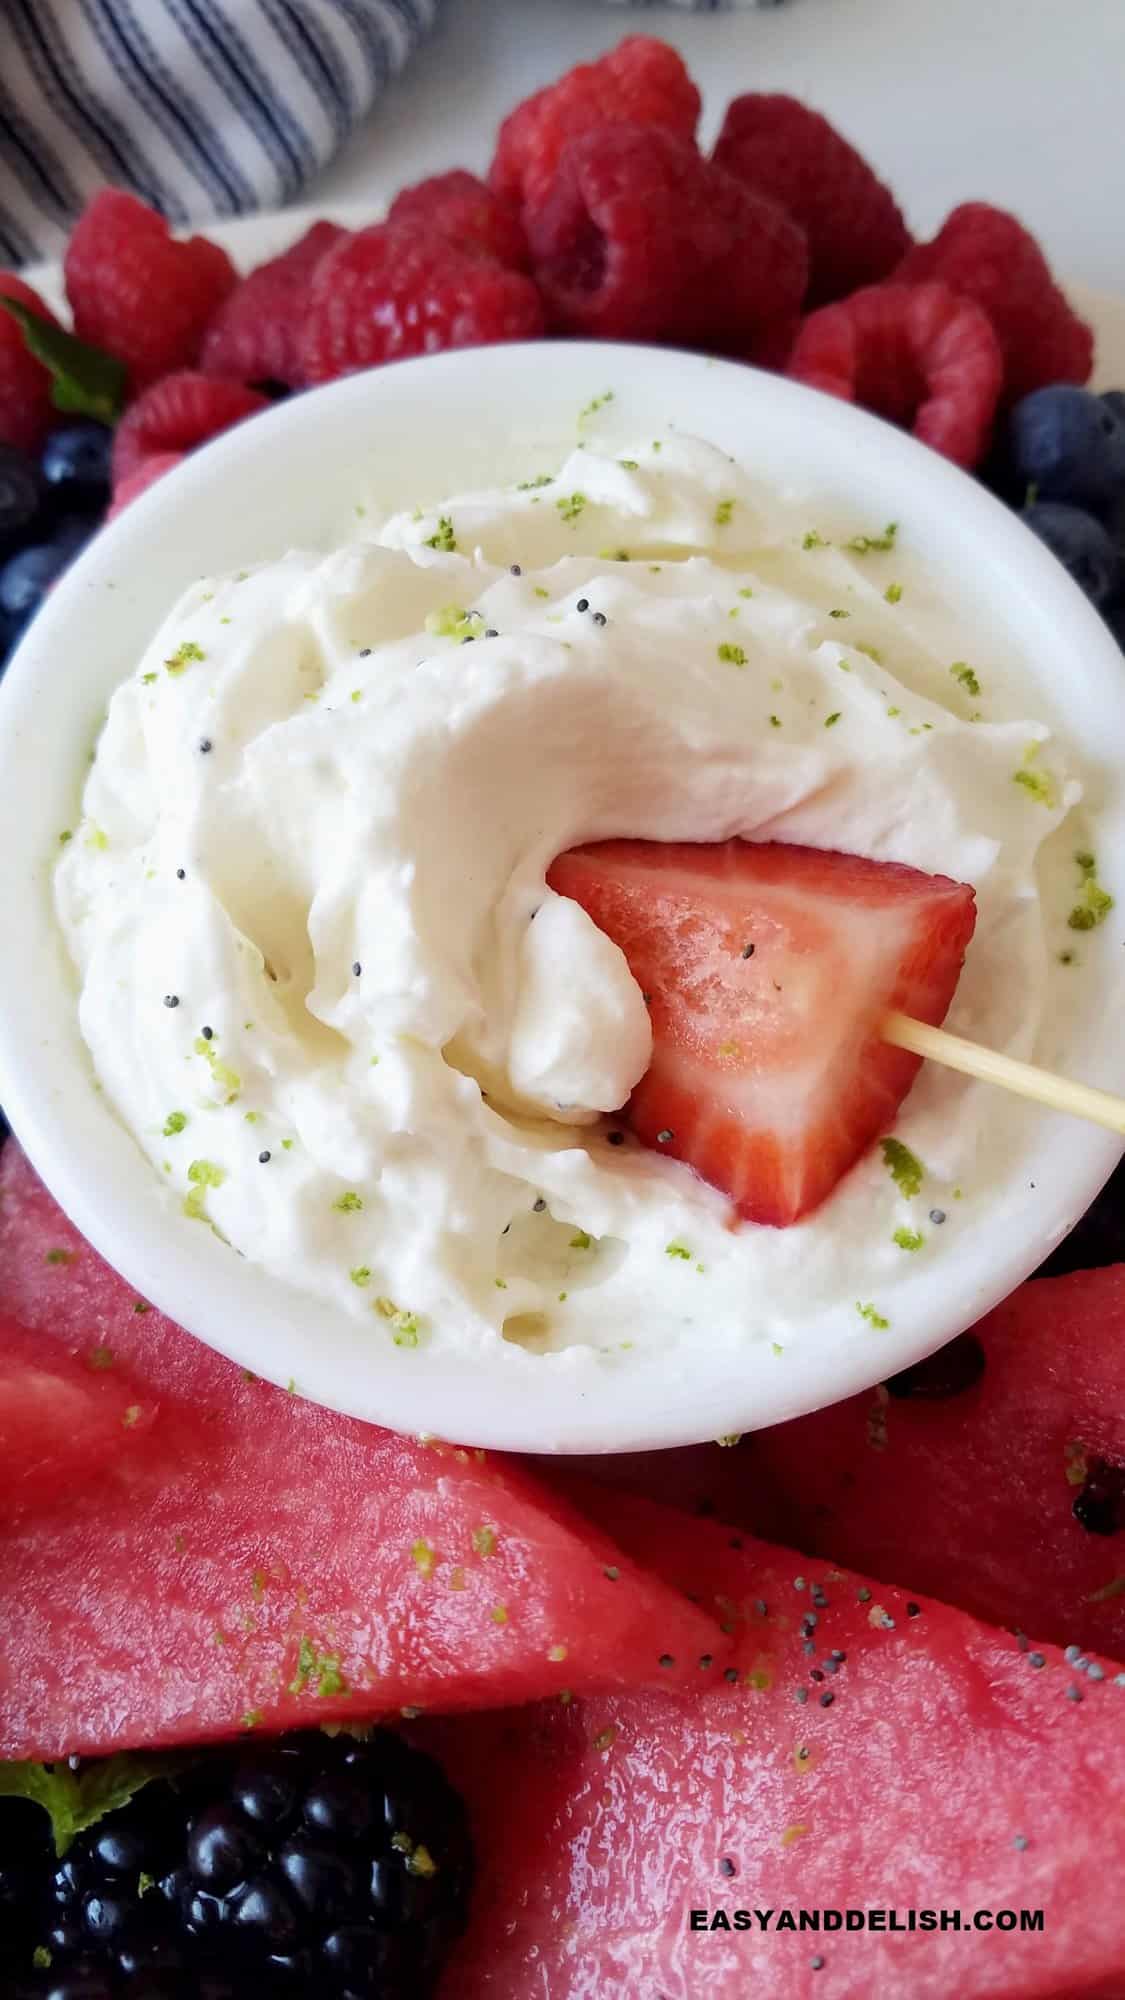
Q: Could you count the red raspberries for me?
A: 11